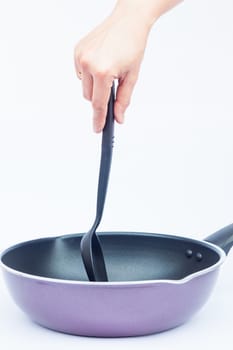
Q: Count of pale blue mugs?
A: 0